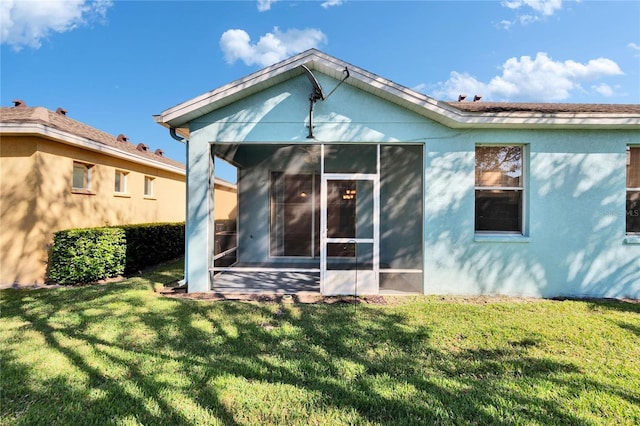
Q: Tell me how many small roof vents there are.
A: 7